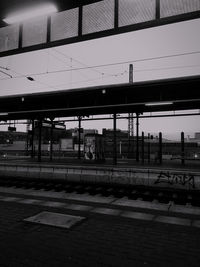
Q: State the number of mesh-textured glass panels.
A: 6